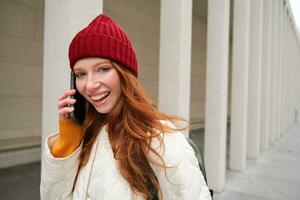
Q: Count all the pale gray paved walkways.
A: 1